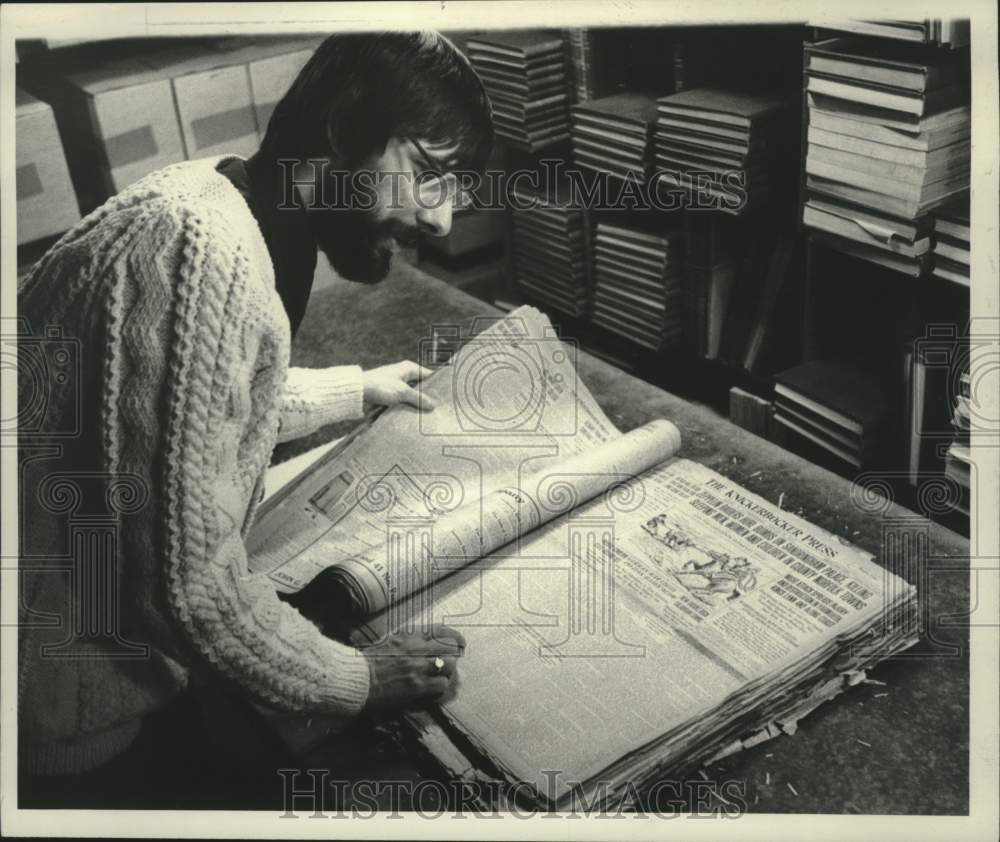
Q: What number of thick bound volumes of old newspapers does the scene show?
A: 1